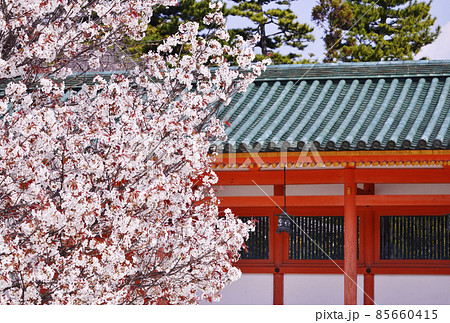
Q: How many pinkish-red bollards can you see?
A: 0